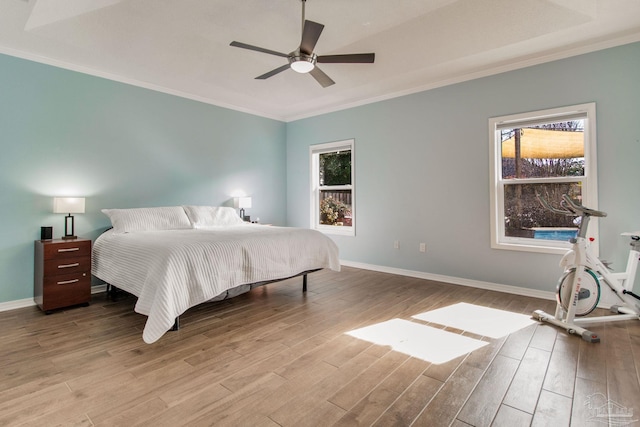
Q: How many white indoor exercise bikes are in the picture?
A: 1